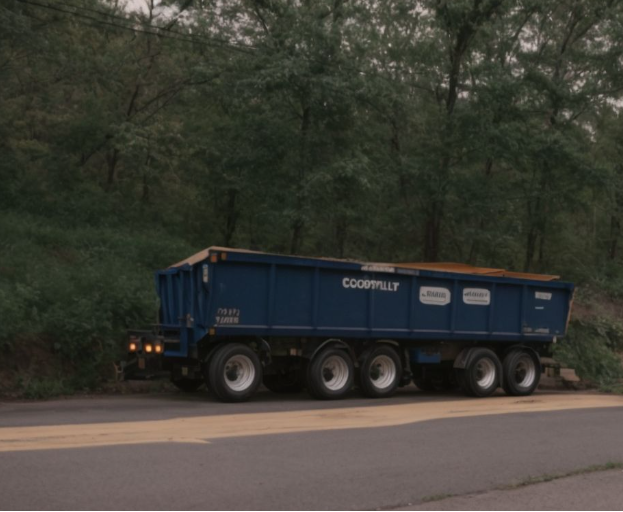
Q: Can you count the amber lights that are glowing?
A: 3